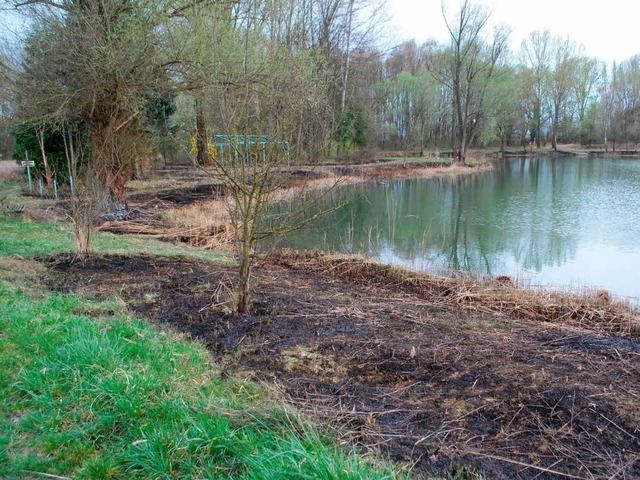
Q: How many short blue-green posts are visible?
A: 3